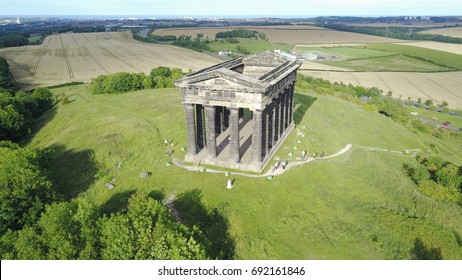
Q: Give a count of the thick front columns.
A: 4